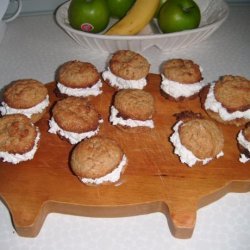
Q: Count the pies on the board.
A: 11